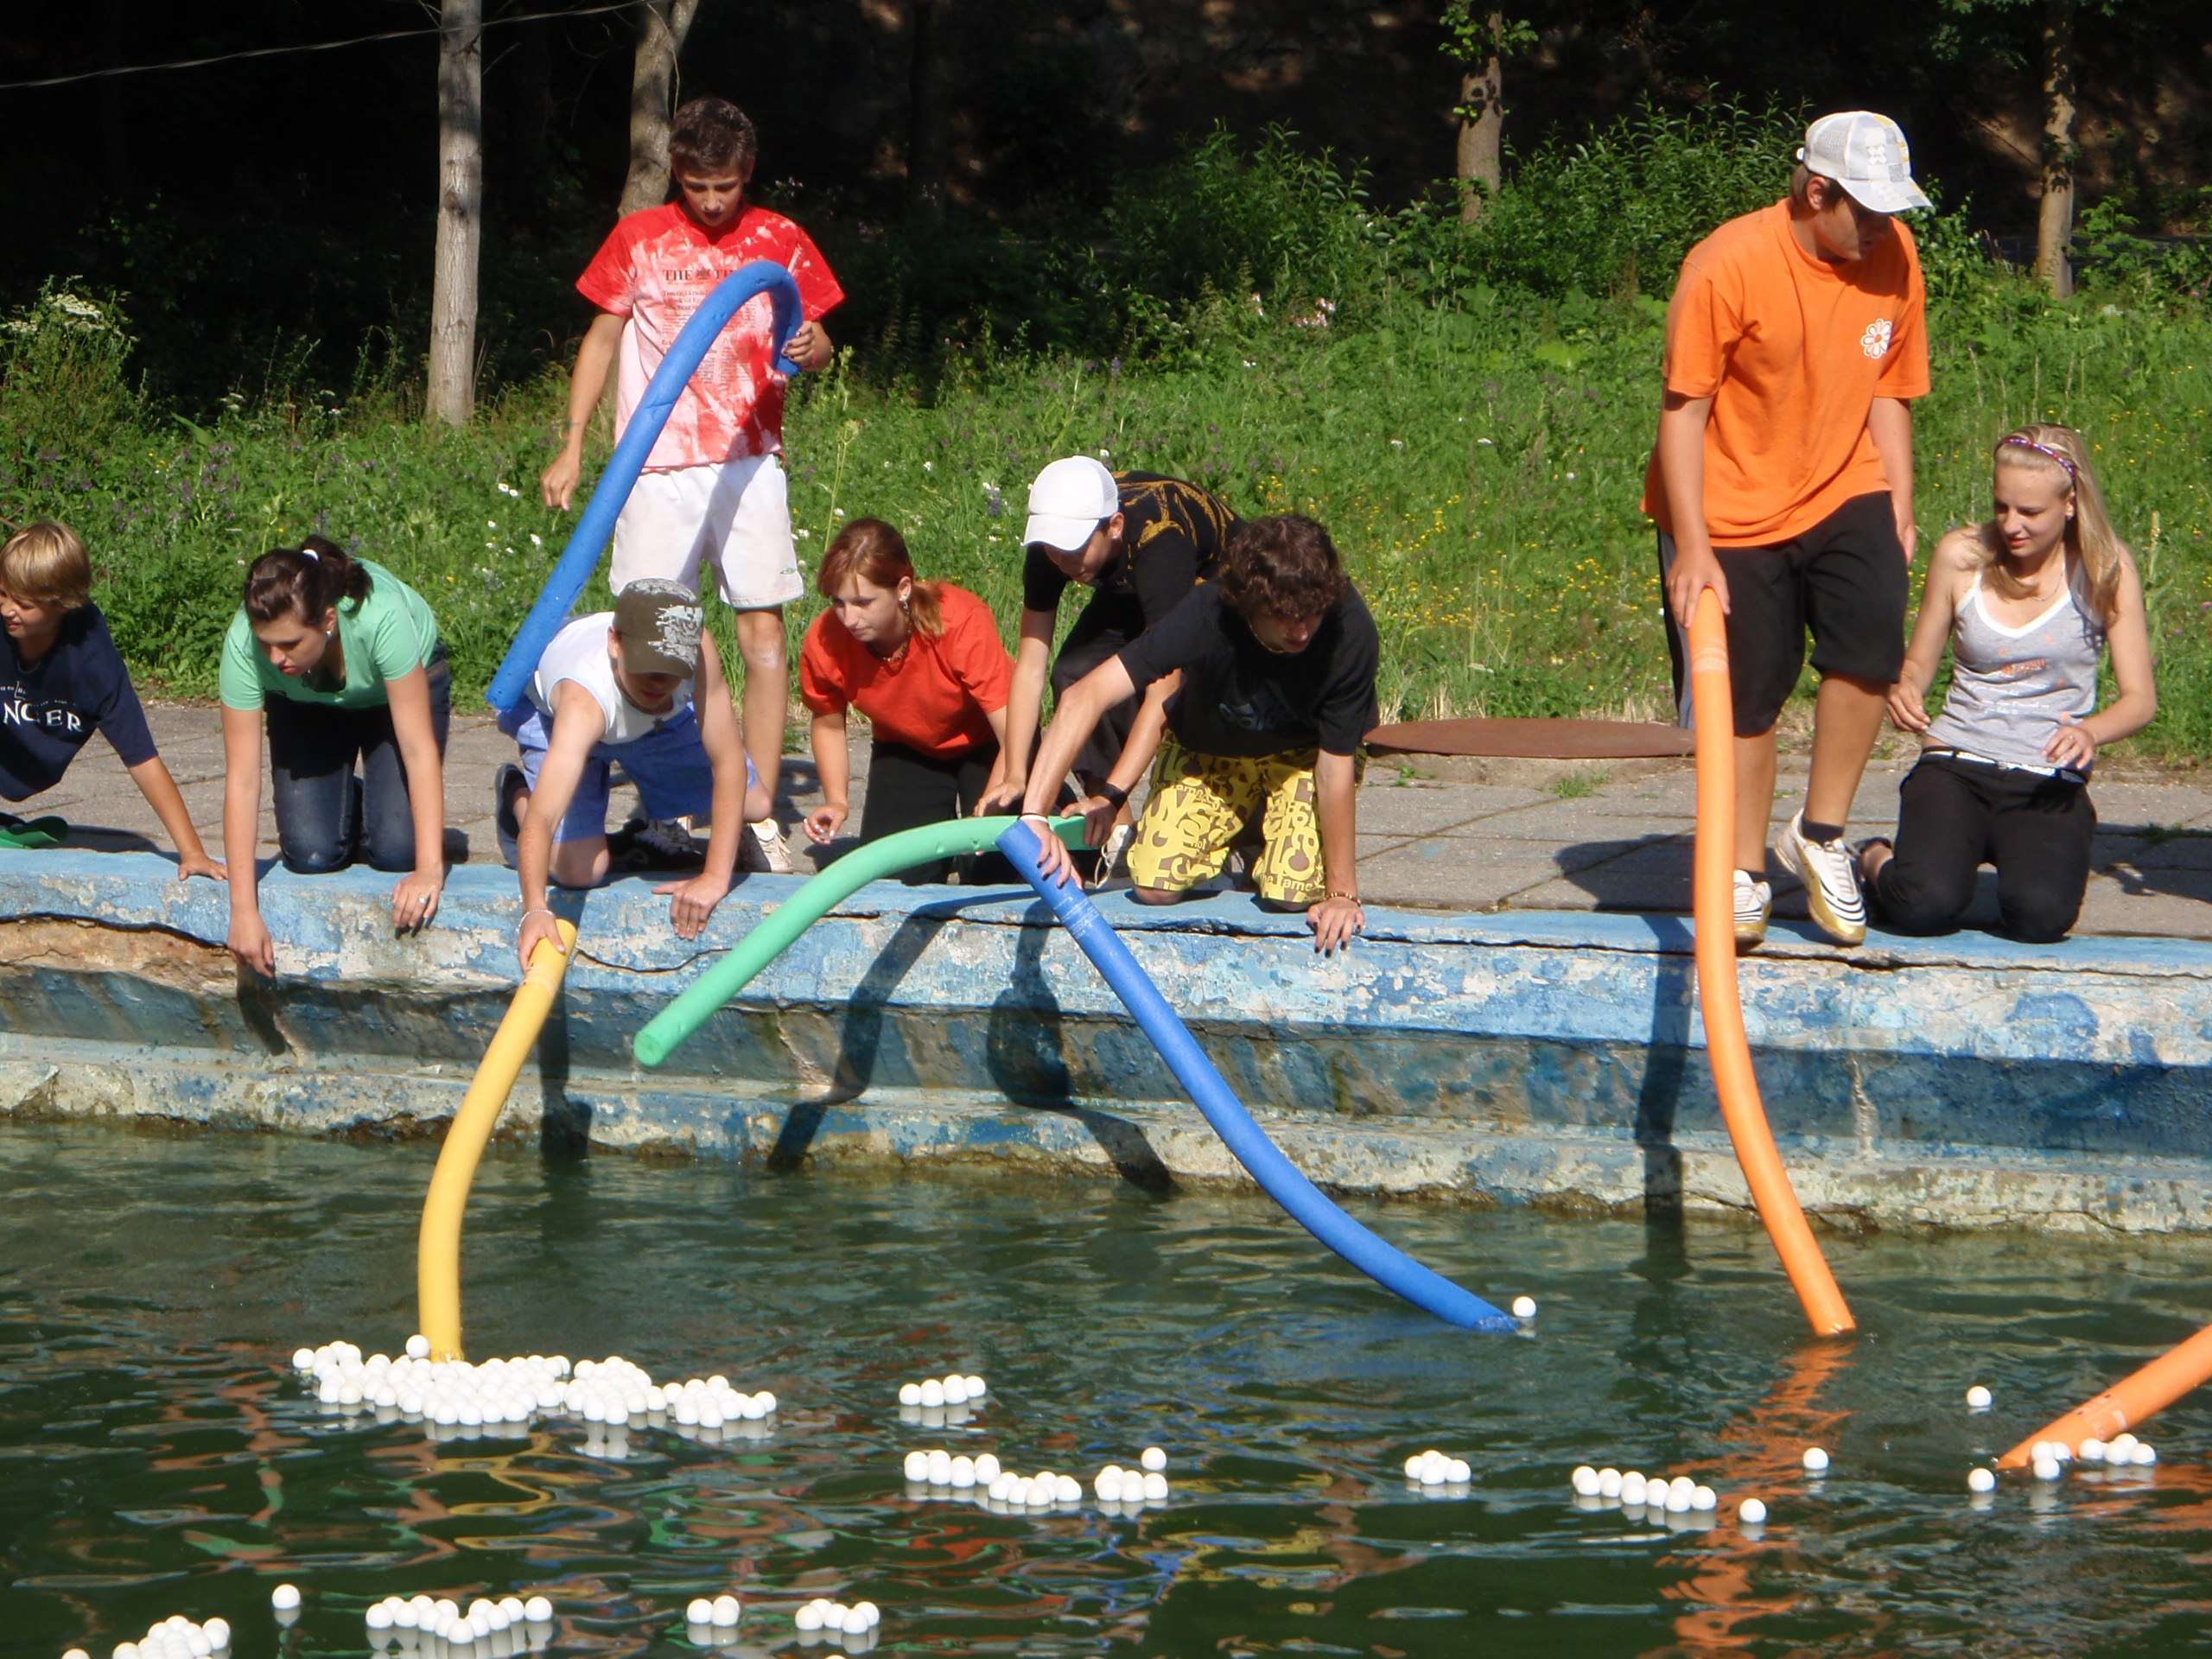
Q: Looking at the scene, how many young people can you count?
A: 9